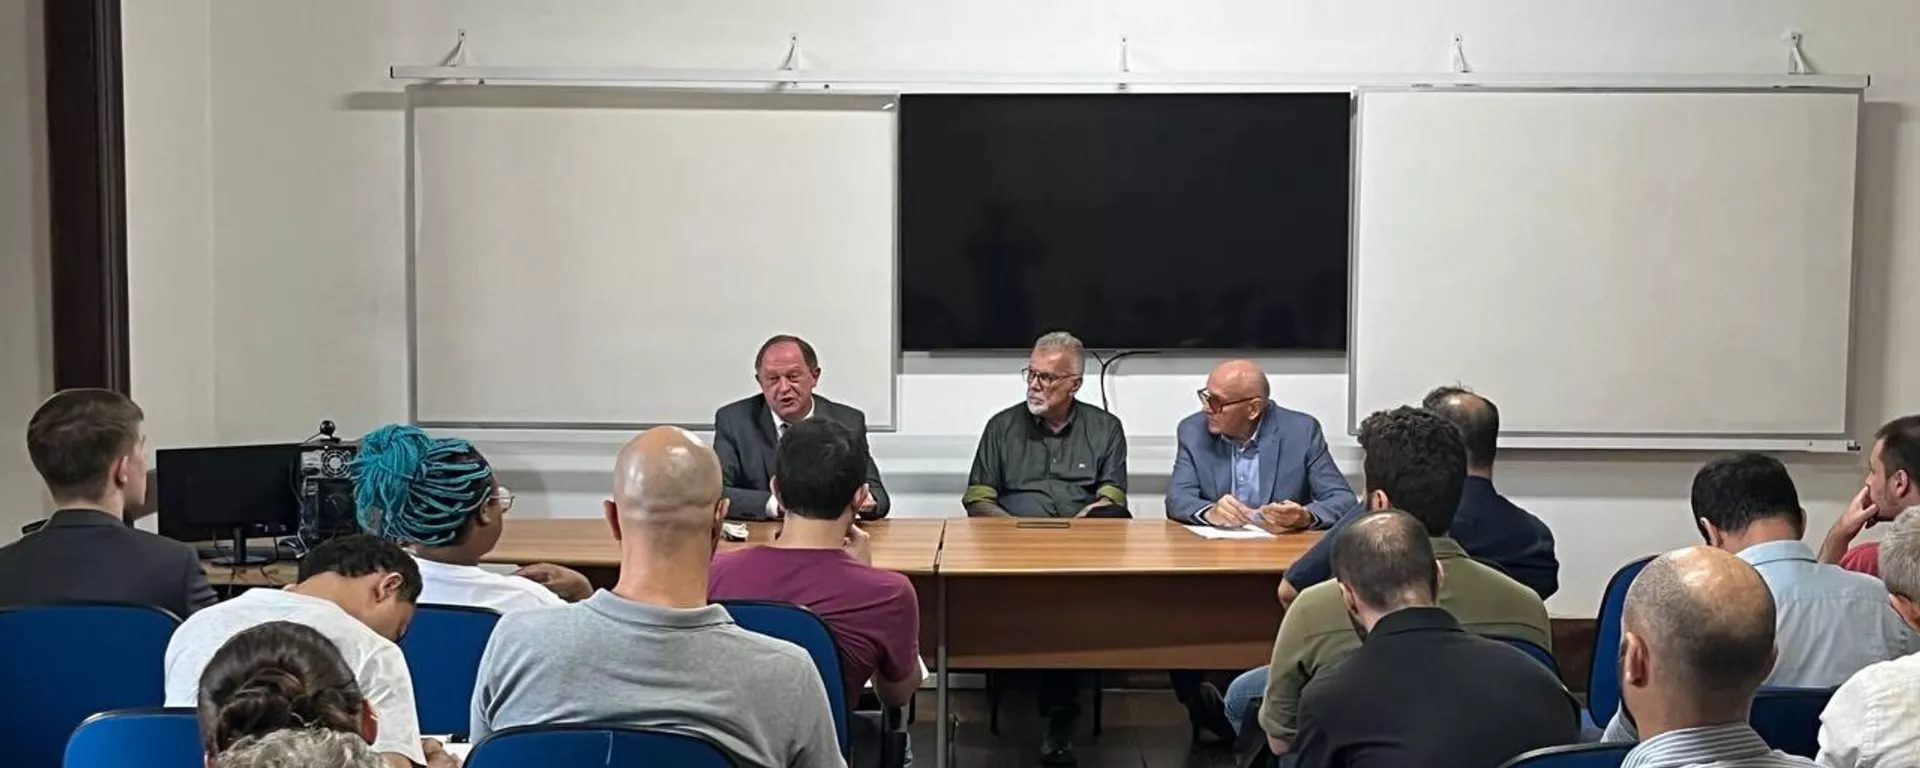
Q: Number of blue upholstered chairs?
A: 9